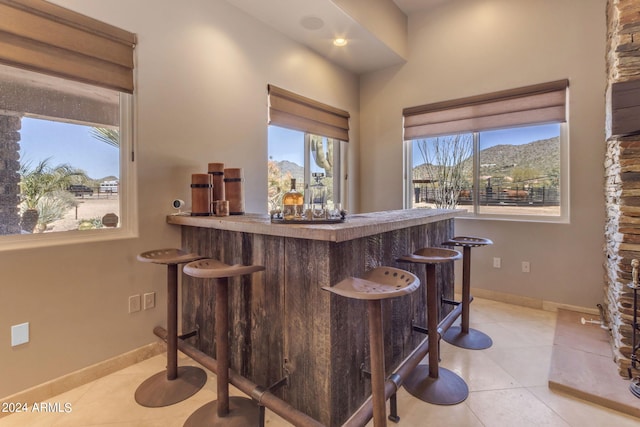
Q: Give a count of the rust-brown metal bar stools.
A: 5